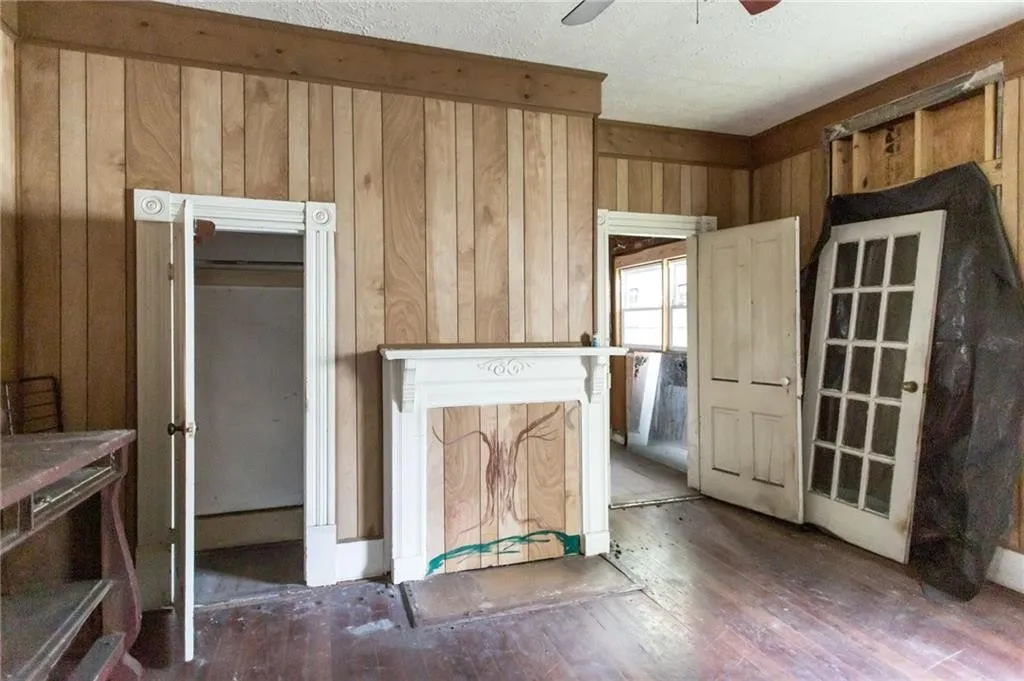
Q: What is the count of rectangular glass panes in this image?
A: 15